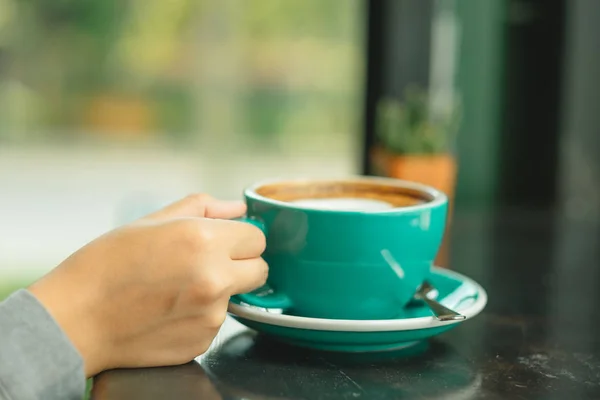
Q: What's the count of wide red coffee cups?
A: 0